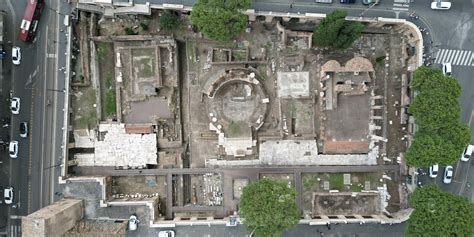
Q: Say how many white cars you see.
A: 11